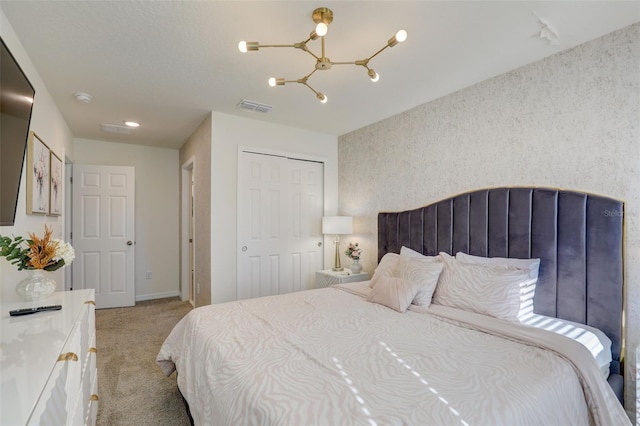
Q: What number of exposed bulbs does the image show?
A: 6